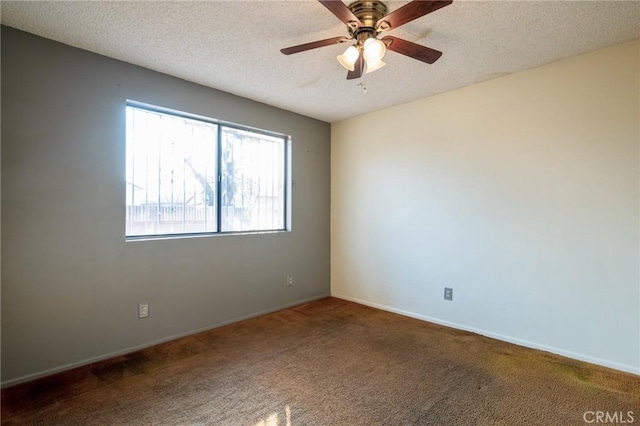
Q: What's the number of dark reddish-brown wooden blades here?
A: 5